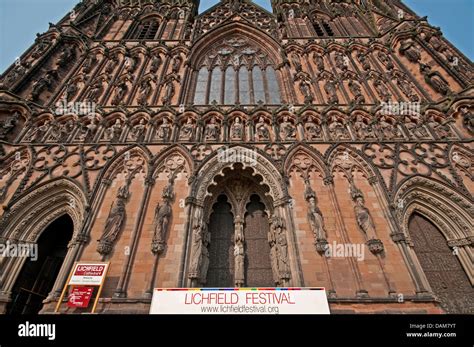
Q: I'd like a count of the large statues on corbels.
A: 4